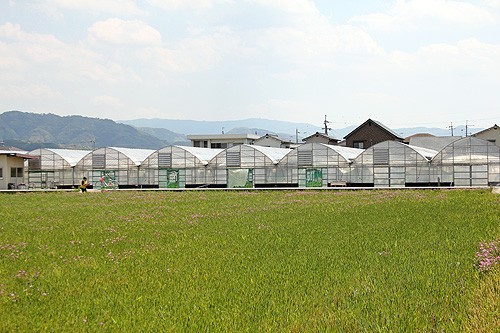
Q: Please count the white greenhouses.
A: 7